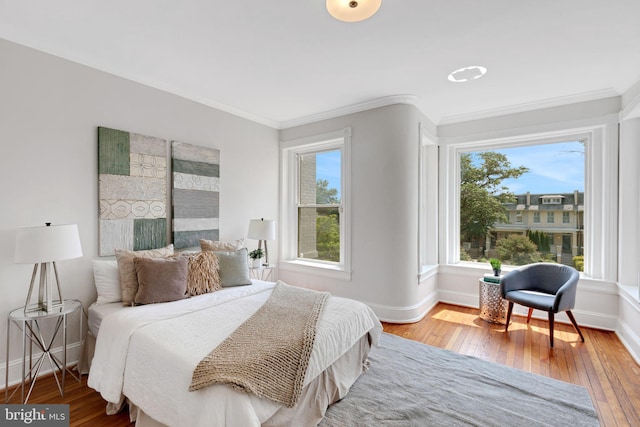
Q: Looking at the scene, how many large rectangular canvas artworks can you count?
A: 2